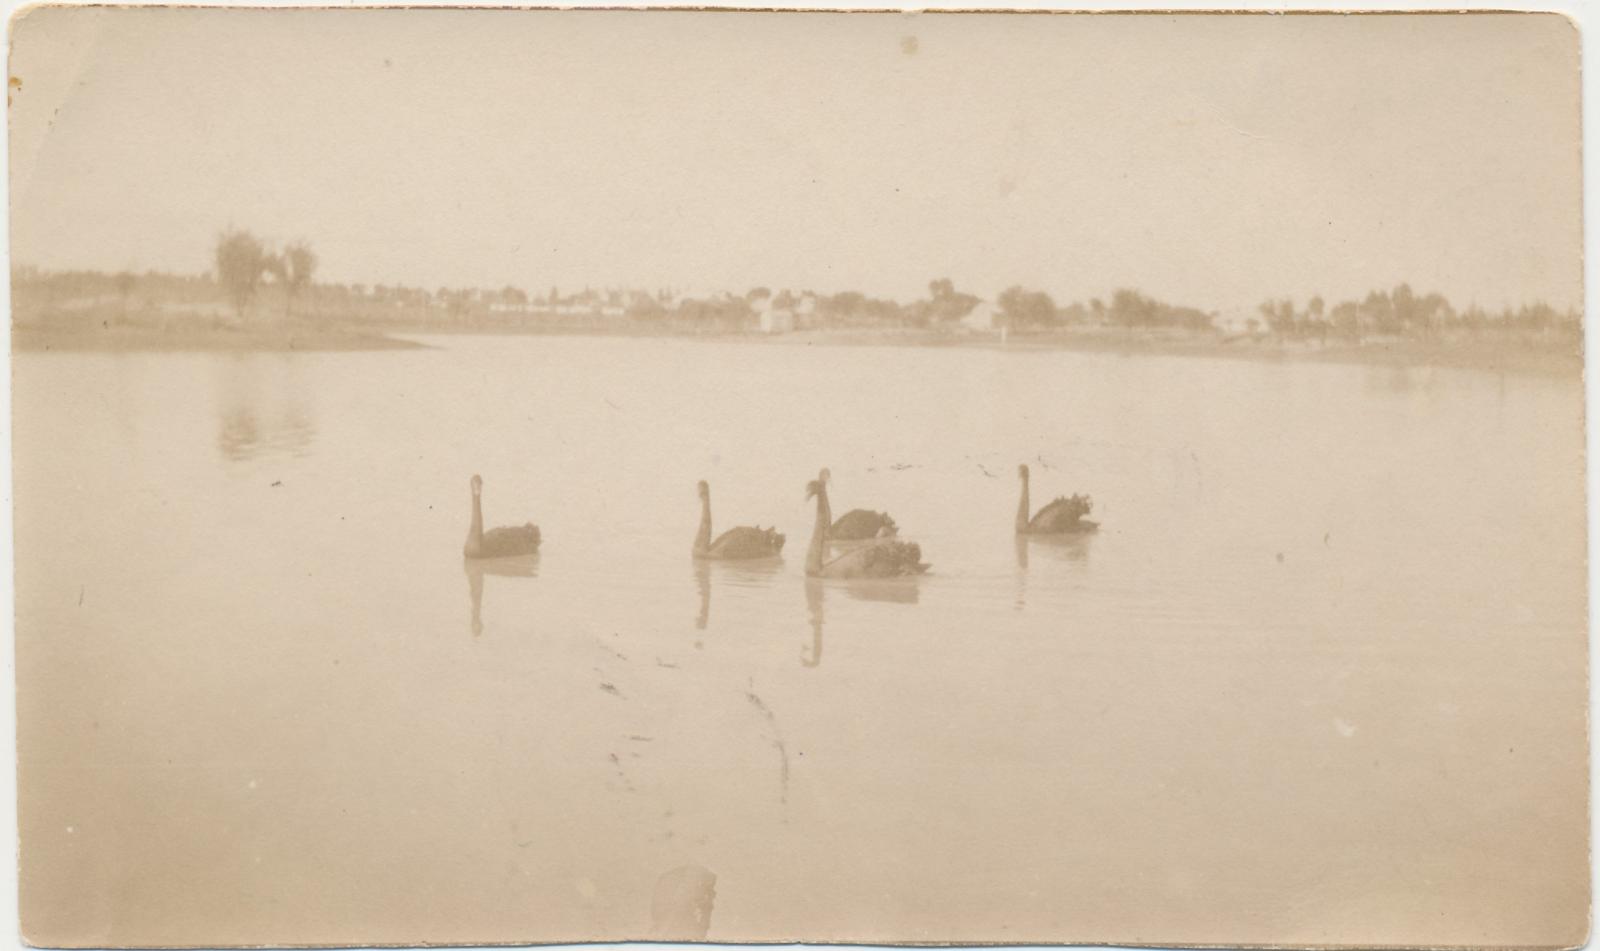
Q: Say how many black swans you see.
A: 5